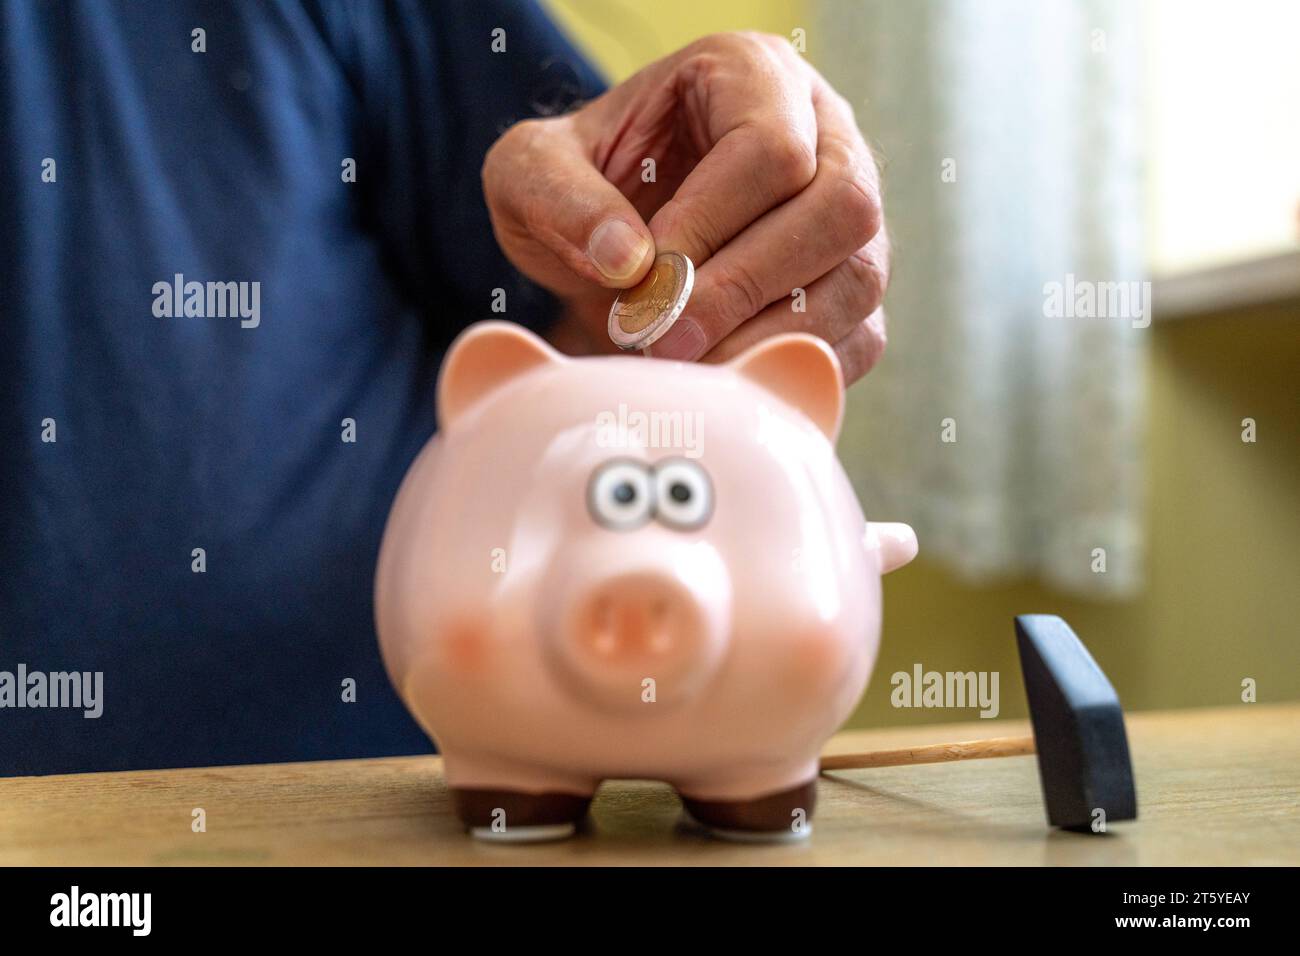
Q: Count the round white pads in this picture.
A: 2